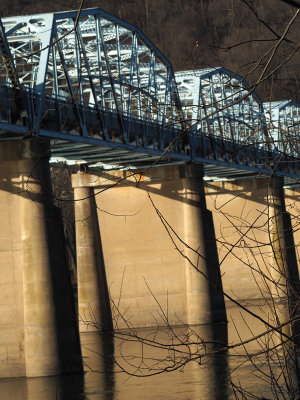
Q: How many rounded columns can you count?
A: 4